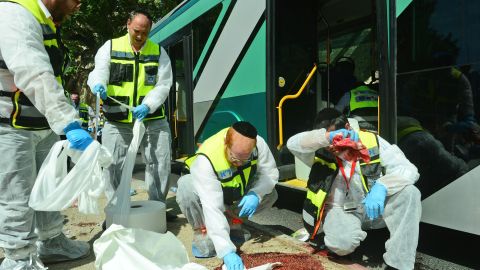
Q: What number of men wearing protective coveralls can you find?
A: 4